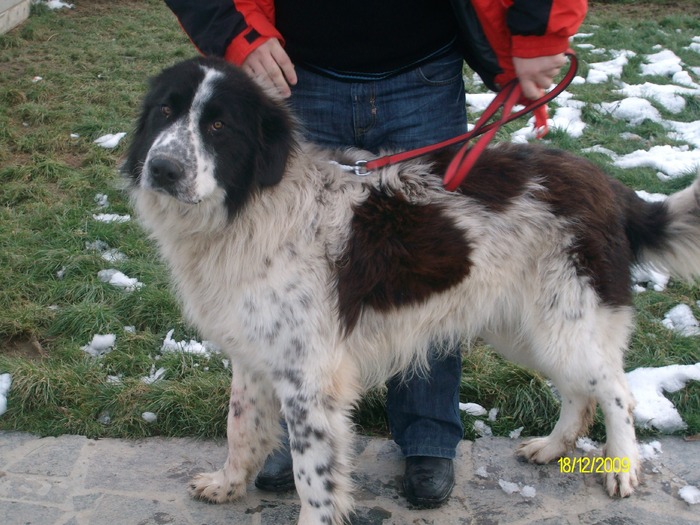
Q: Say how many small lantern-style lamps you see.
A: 0